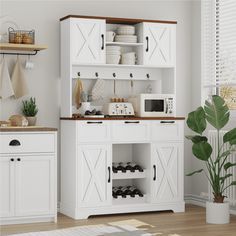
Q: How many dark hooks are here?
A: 5